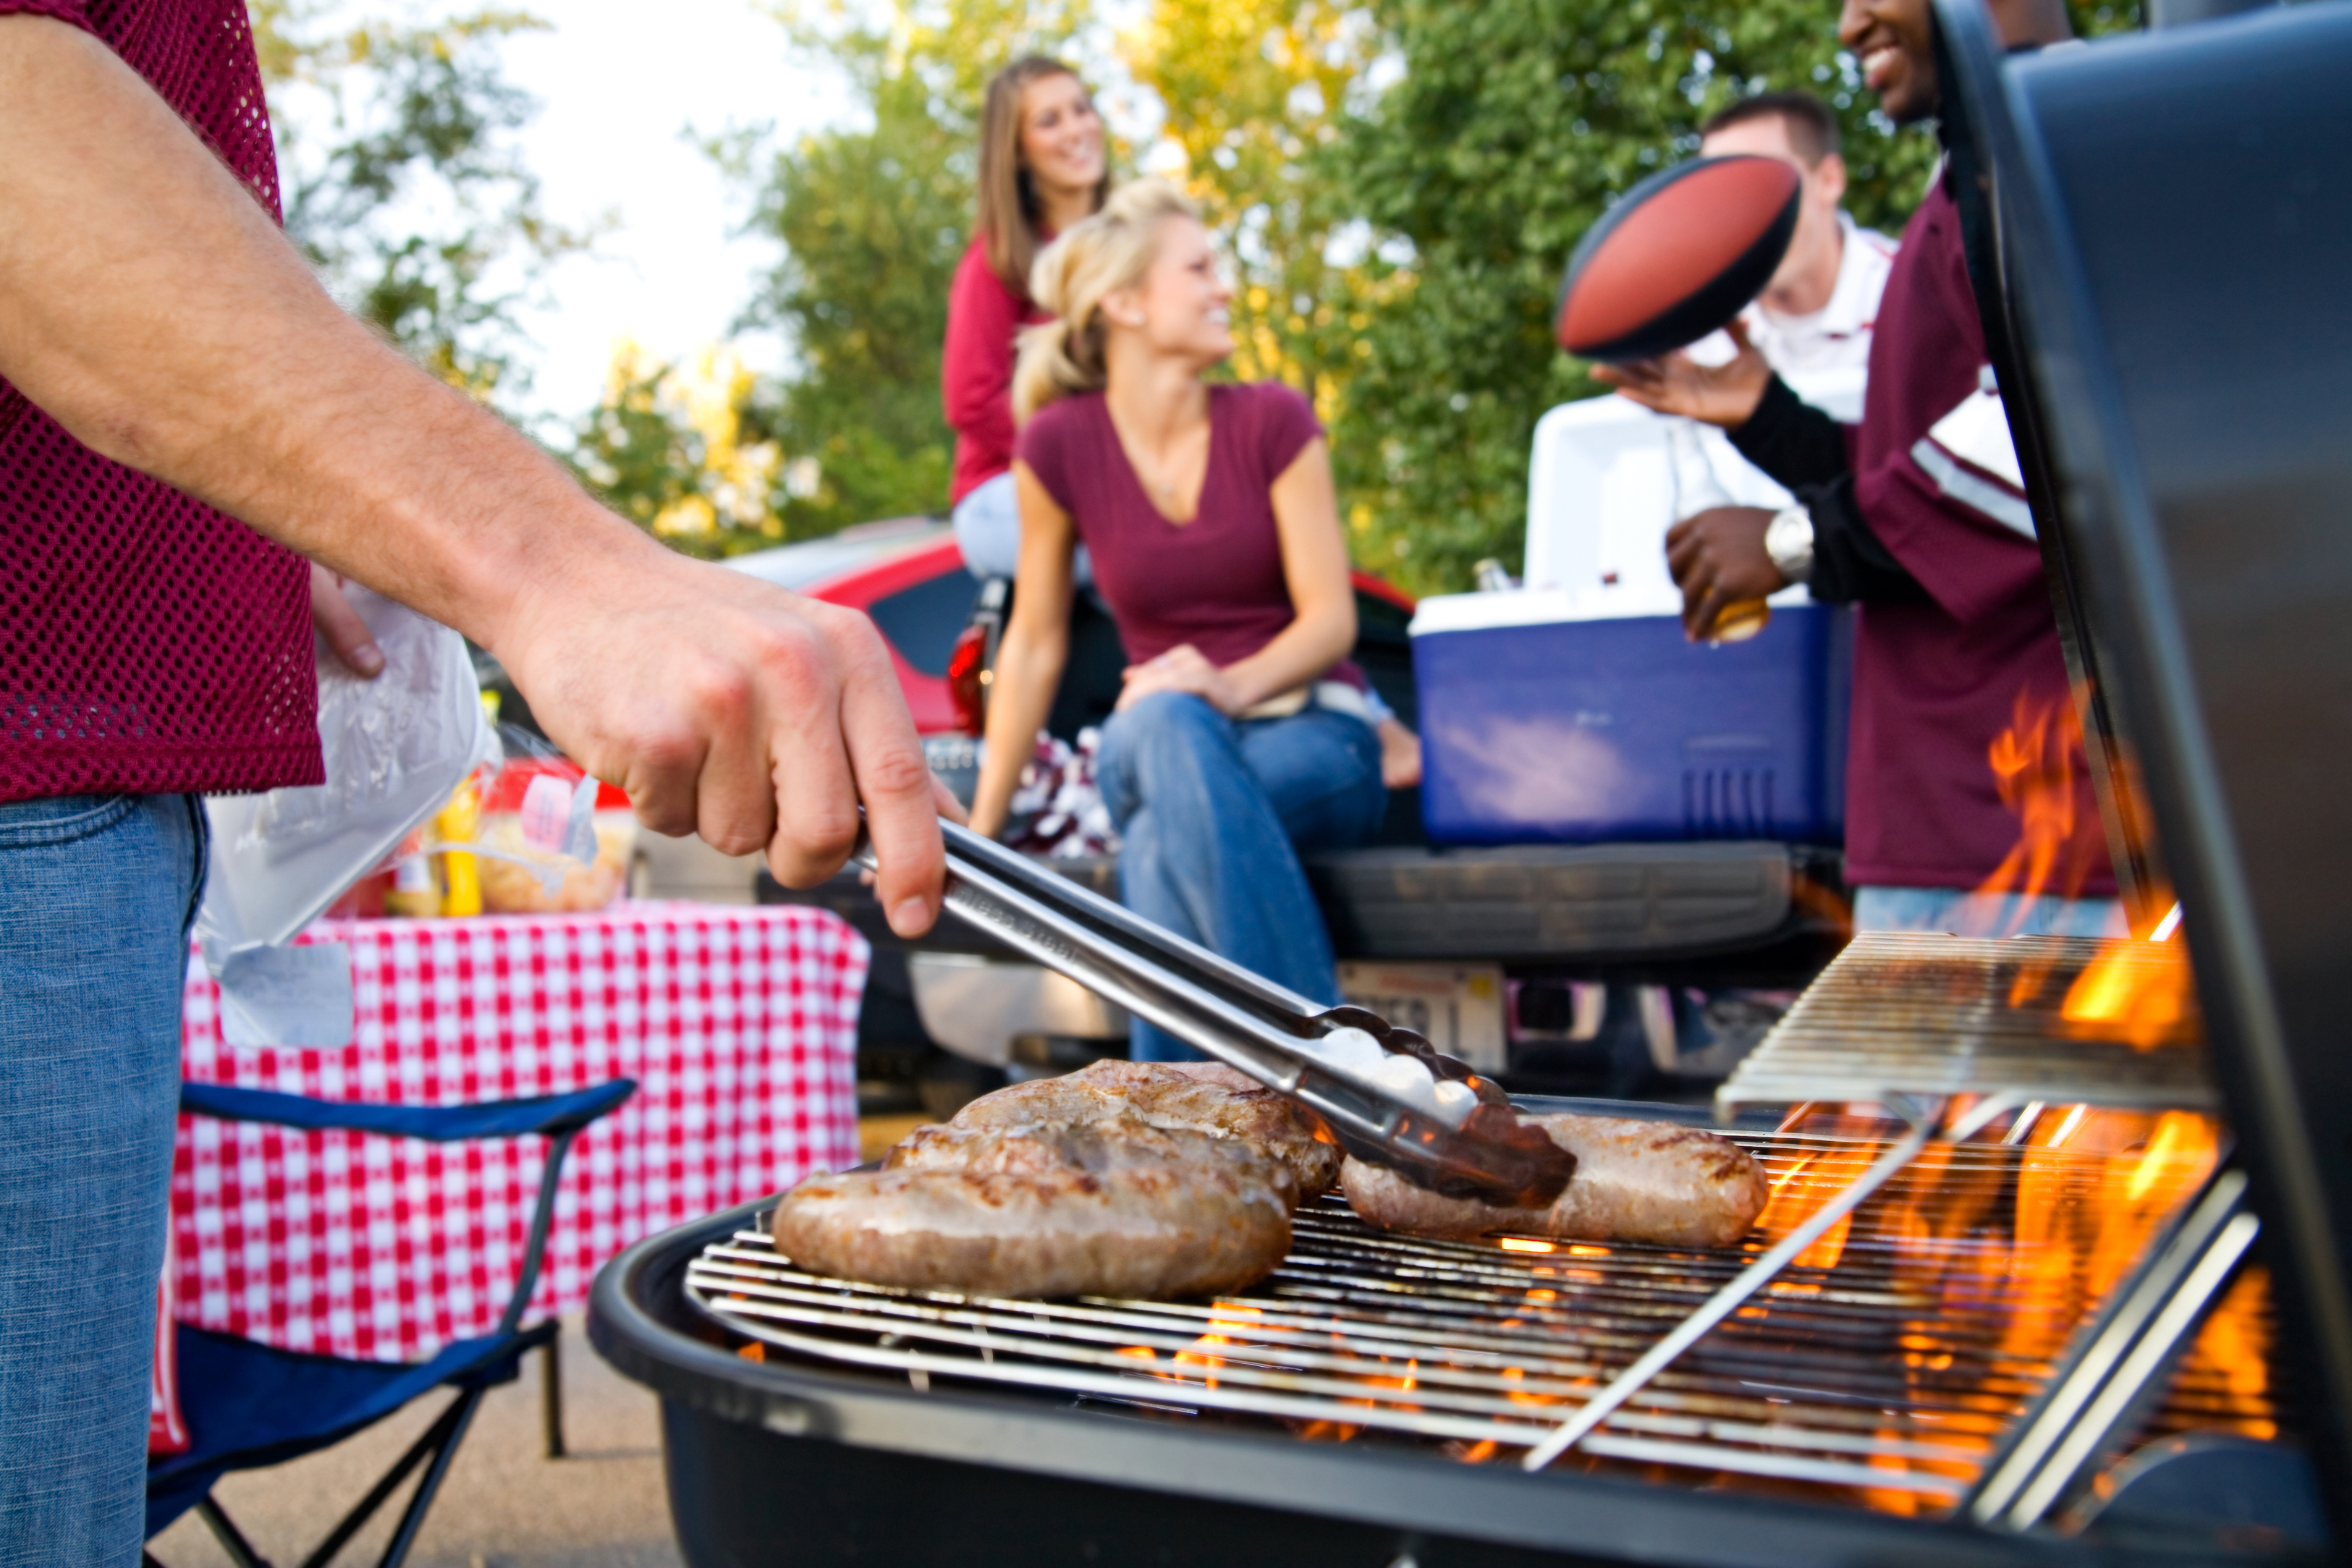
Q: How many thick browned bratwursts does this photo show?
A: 4